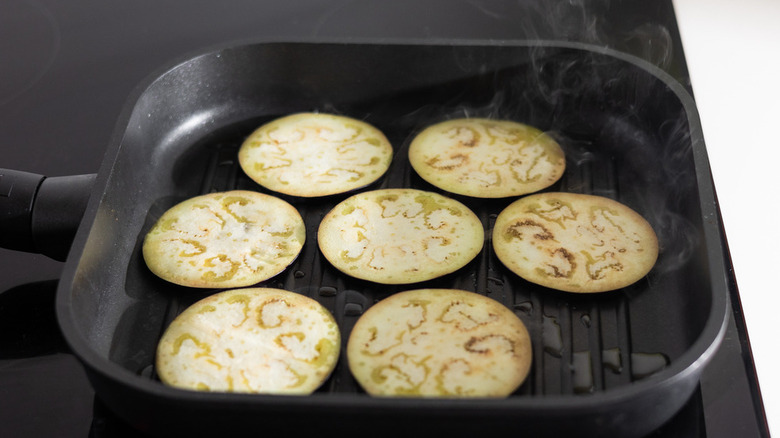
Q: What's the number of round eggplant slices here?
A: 7